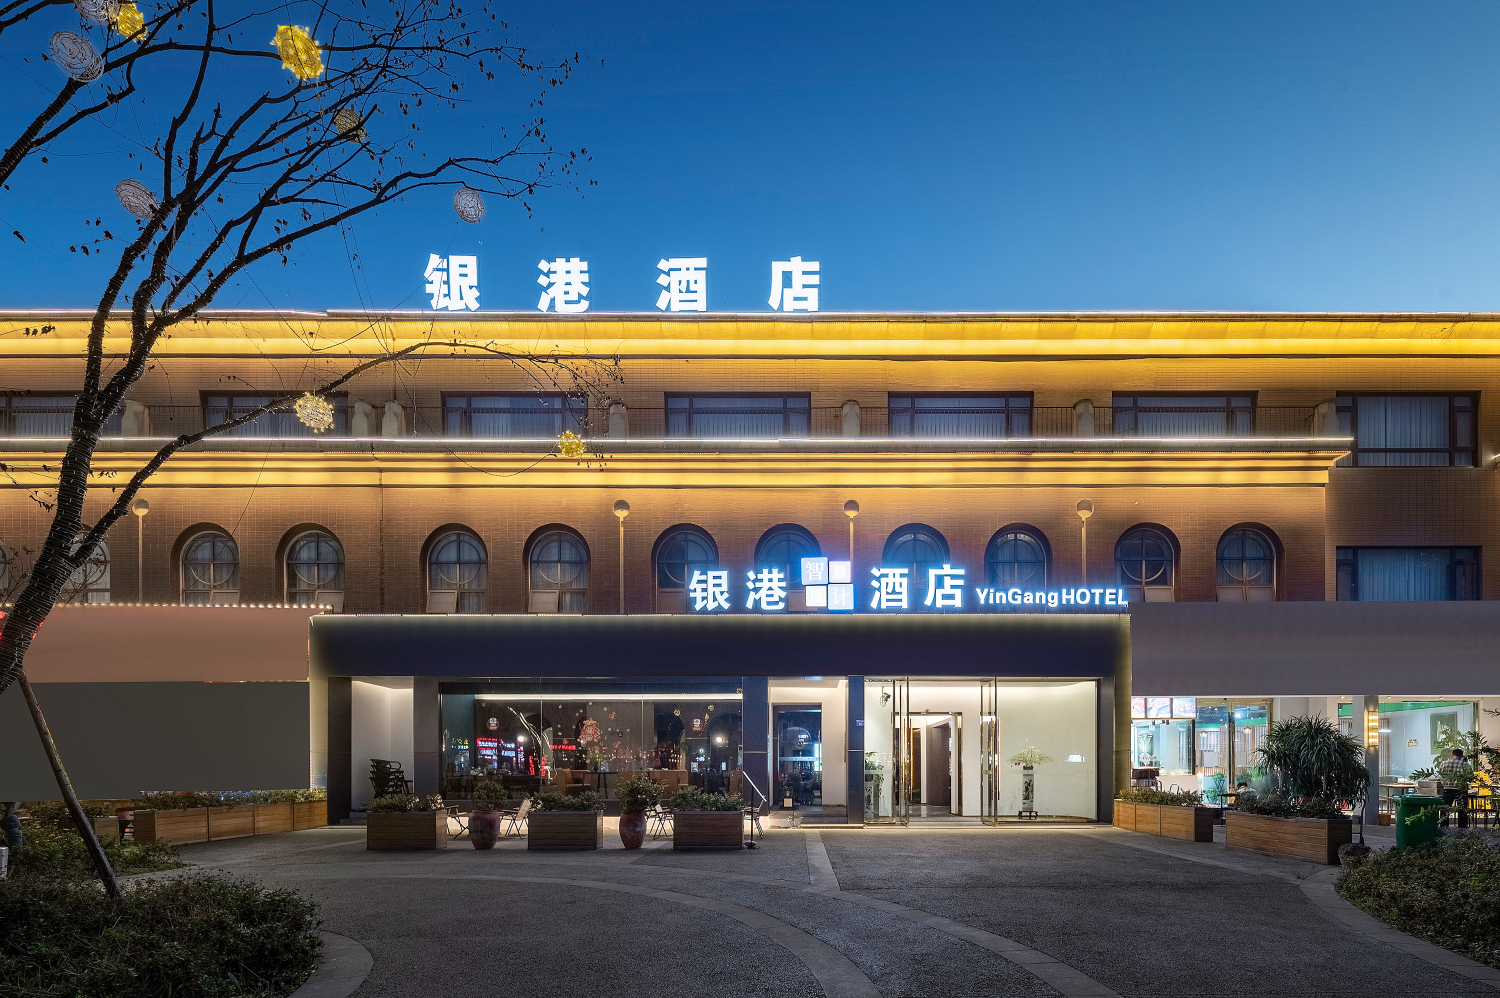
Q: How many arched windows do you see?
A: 12